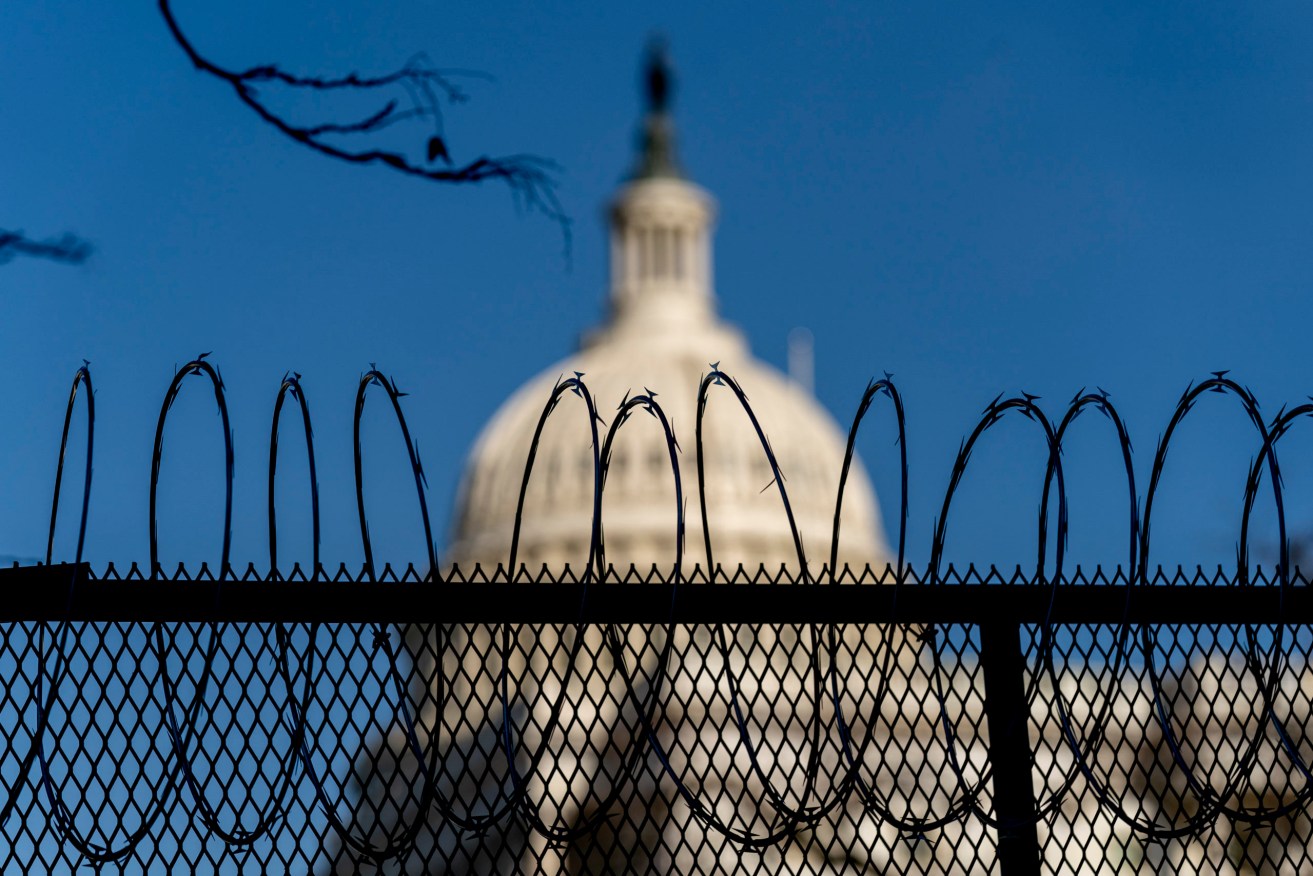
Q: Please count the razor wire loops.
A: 12